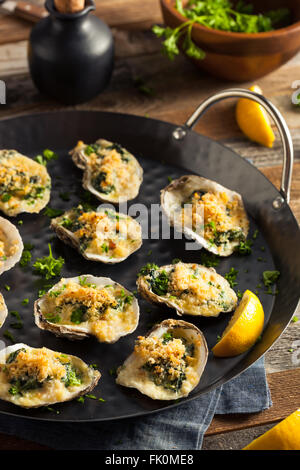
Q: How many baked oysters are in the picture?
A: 10